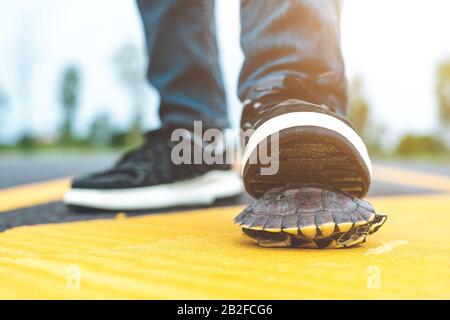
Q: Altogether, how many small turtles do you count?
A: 1